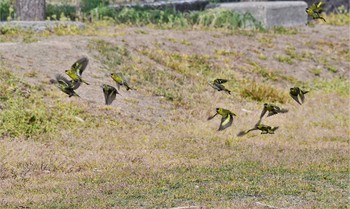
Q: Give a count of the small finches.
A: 10